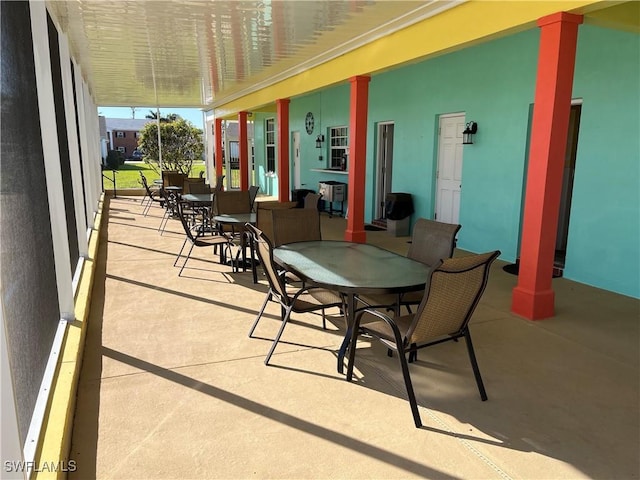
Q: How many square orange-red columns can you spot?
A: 5